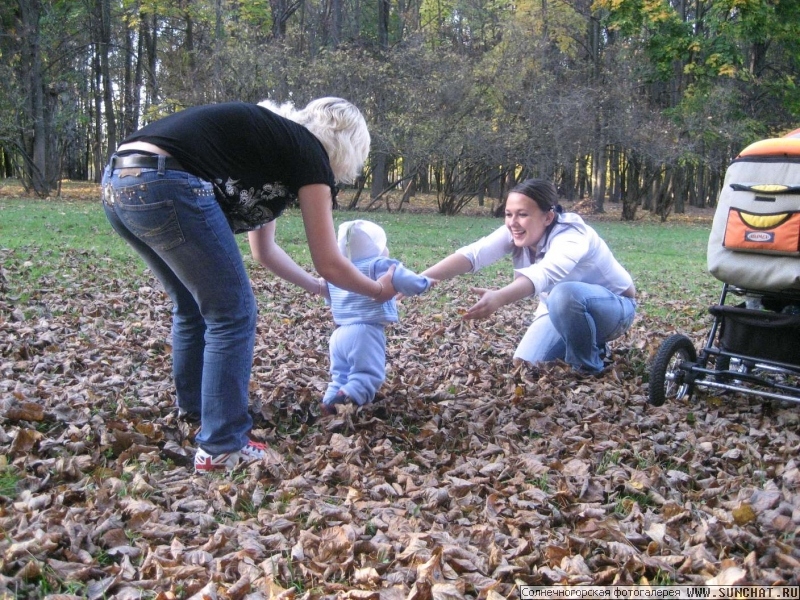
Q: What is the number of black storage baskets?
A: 1